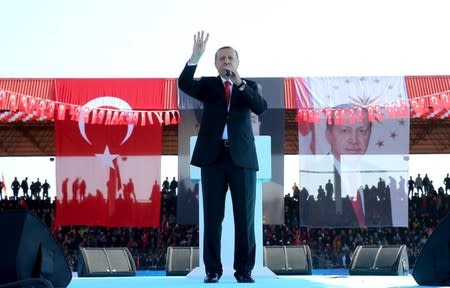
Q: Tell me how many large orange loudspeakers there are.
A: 0